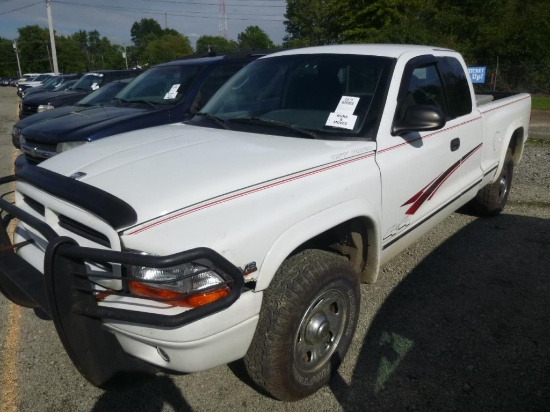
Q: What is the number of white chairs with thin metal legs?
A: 0